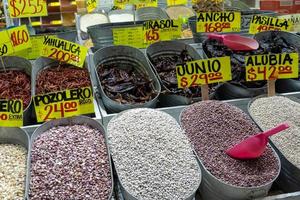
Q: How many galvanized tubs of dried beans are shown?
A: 5